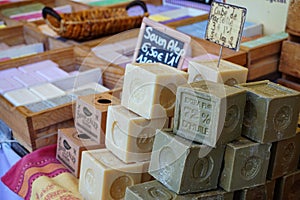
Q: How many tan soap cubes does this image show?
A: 4